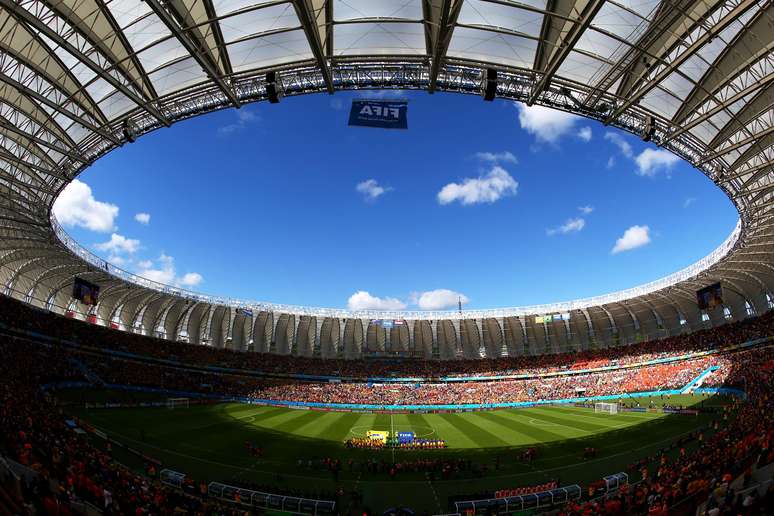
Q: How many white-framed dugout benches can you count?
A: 4